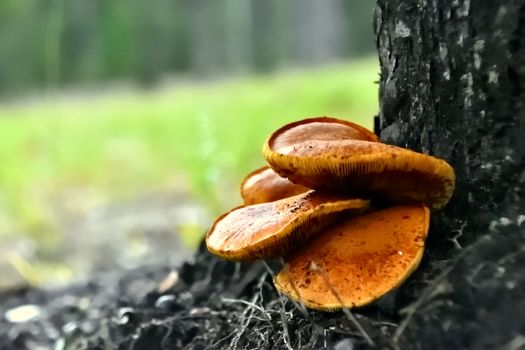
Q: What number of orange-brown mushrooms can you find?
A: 4